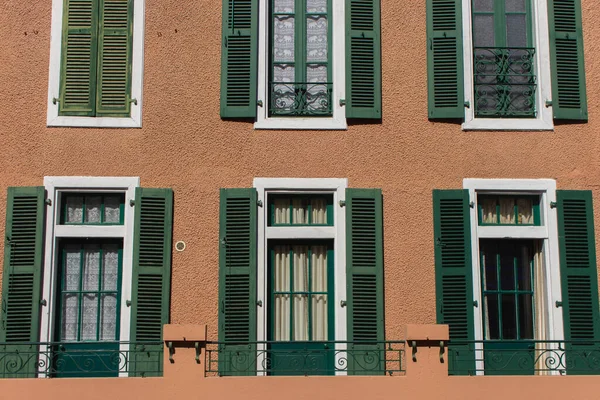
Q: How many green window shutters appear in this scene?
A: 12